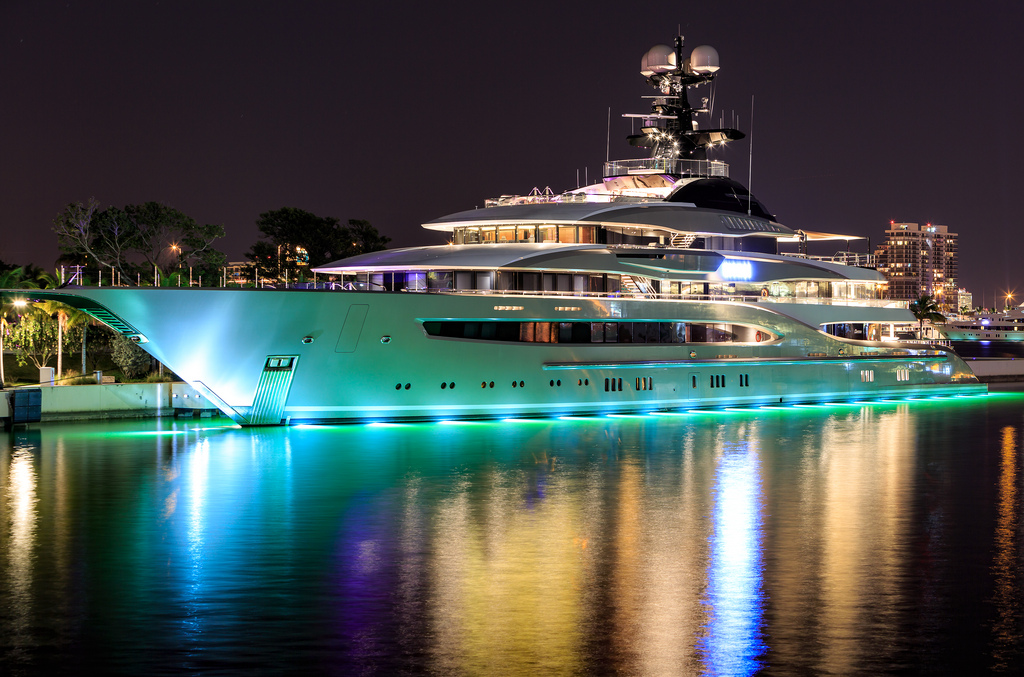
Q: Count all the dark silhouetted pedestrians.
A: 0